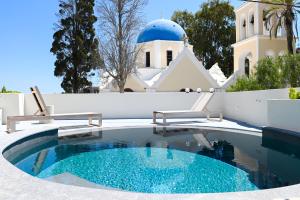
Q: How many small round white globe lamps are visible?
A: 3